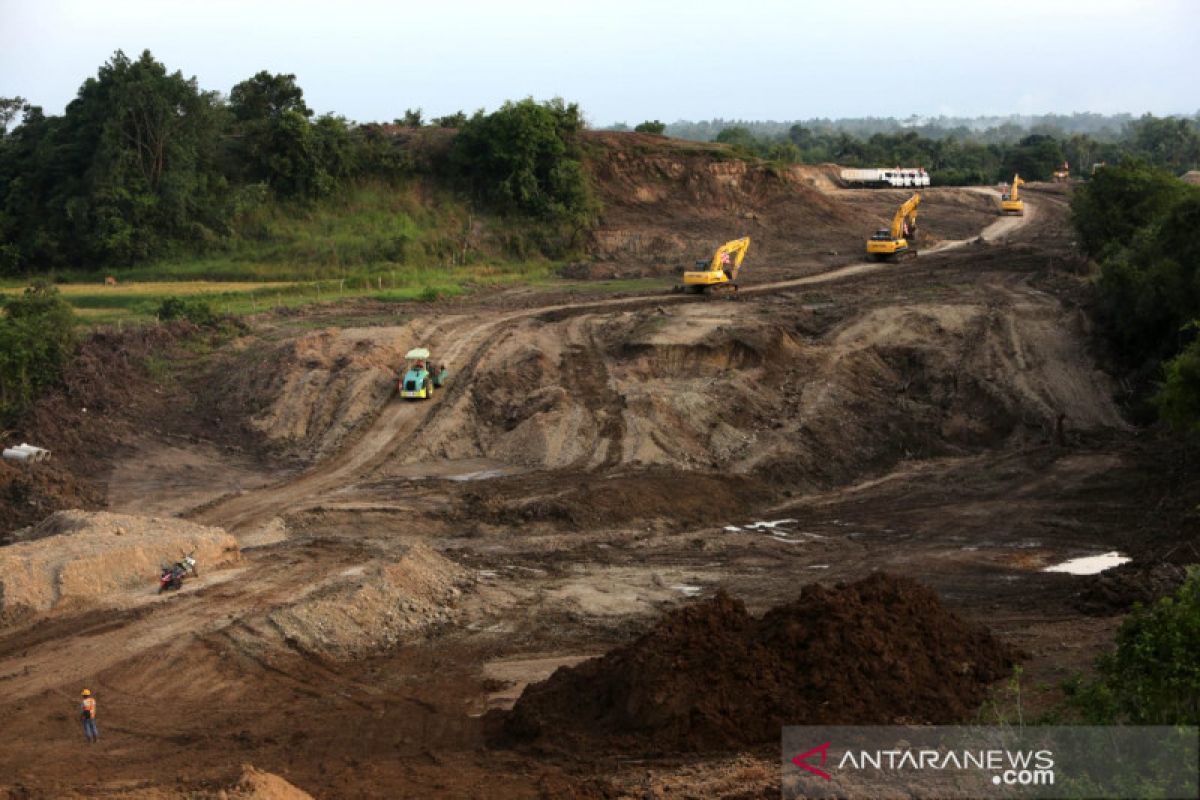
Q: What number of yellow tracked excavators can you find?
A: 3